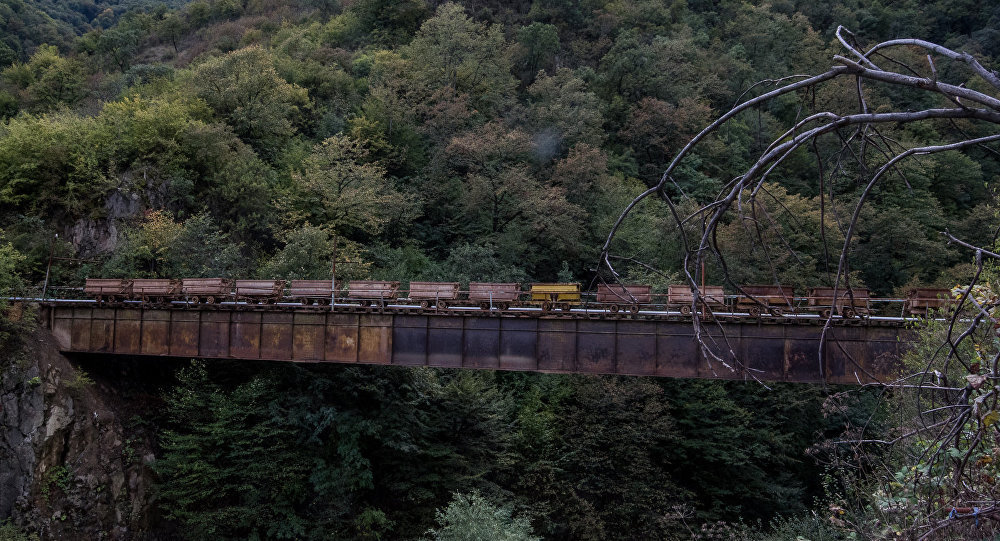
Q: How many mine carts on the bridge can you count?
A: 14